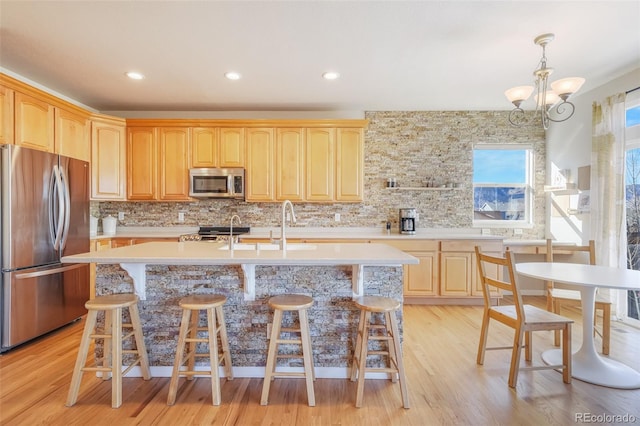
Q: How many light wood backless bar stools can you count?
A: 4